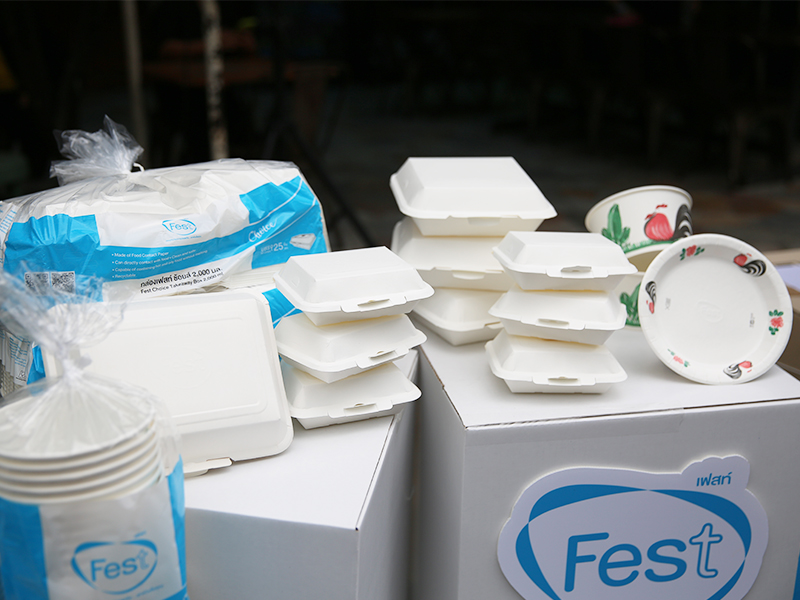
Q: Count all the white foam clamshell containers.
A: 10